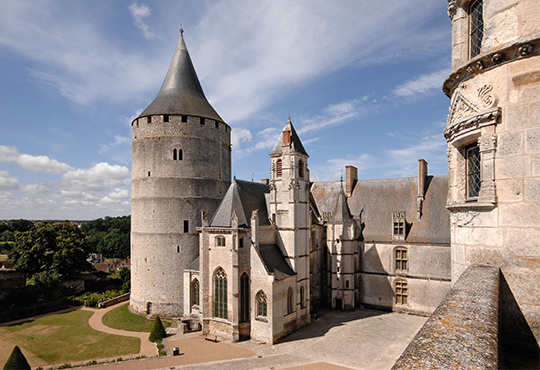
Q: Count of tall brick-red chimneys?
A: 2